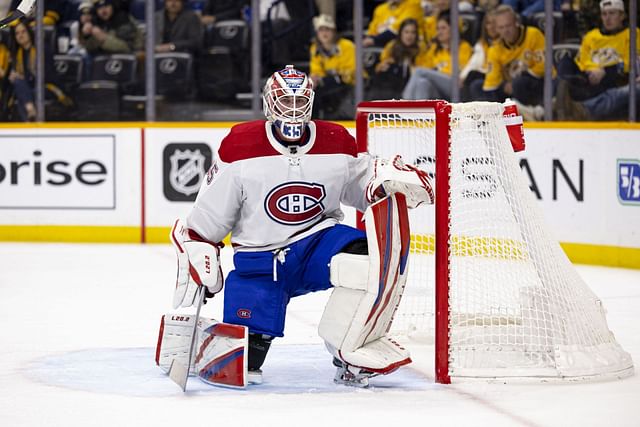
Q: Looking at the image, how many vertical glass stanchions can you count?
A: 7